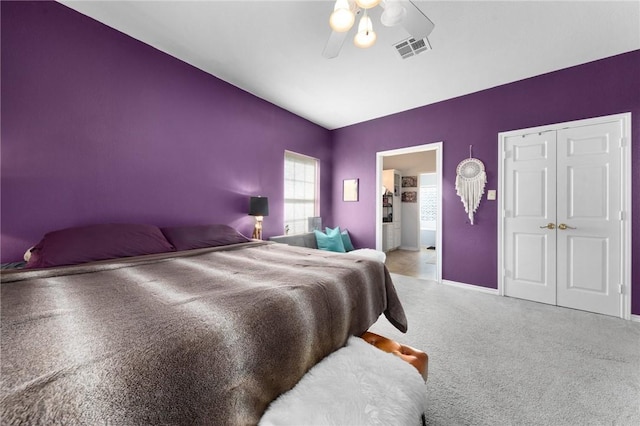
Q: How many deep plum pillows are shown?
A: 2